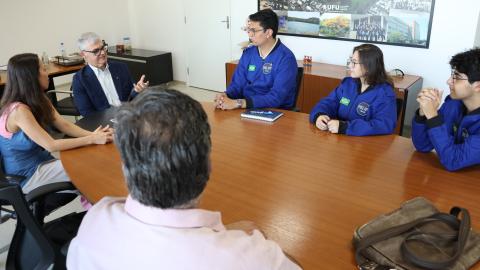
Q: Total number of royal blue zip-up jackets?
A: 3